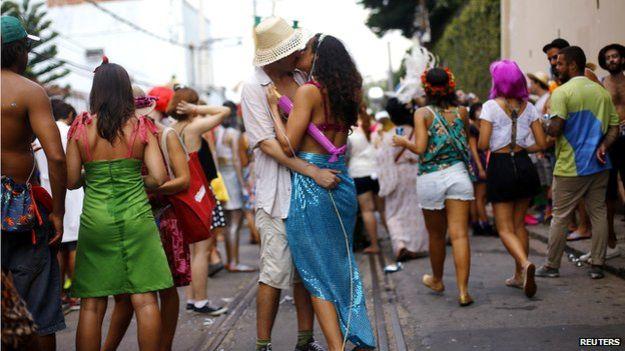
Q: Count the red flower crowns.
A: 1